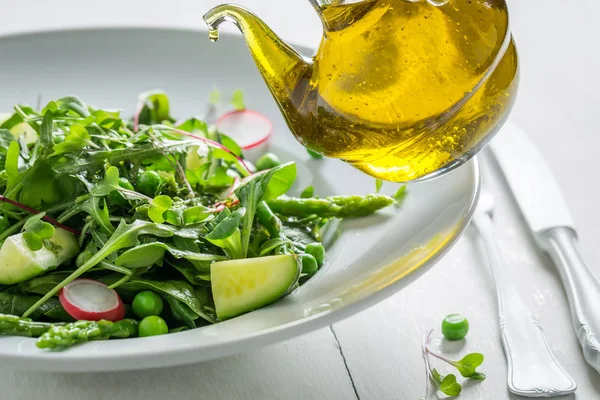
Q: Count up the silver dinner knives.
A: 1